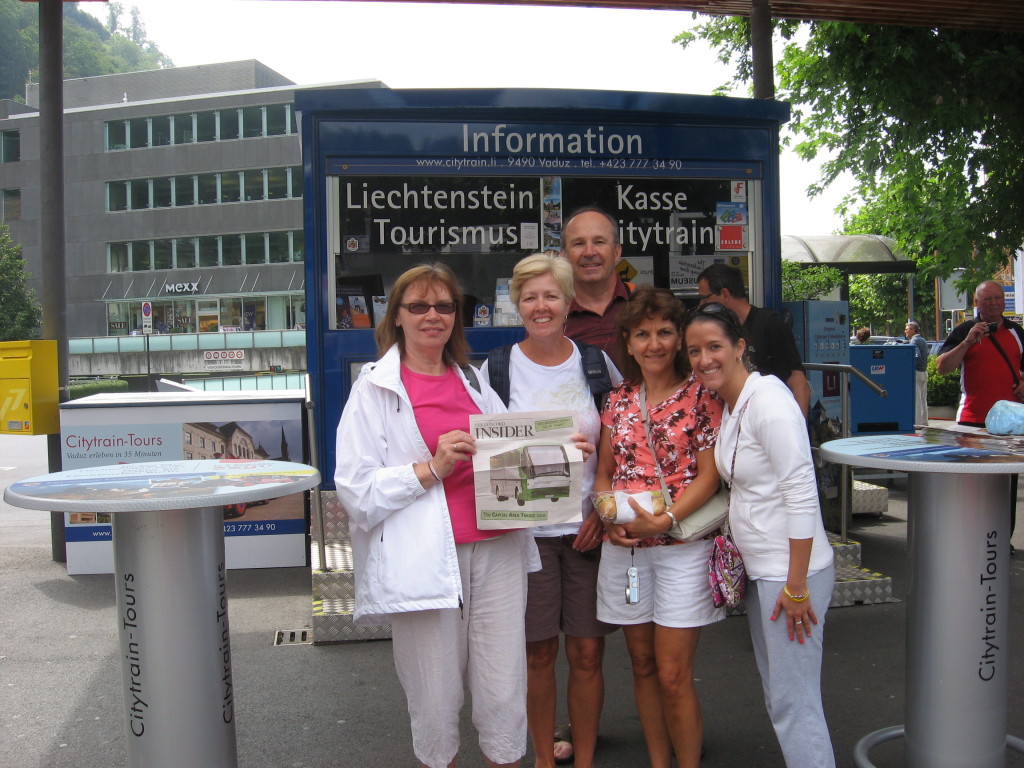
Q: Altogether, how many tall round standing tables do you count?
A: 2